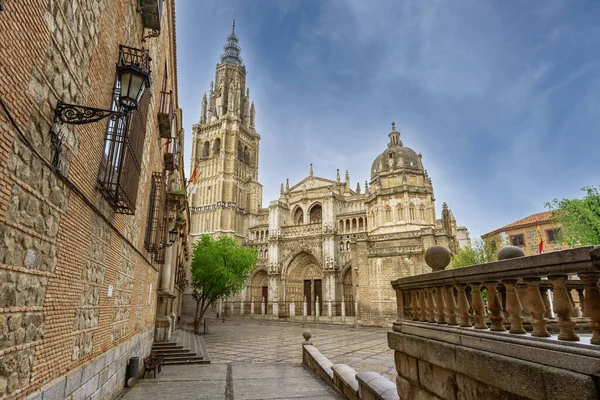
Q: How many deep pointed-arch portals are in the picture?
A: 3